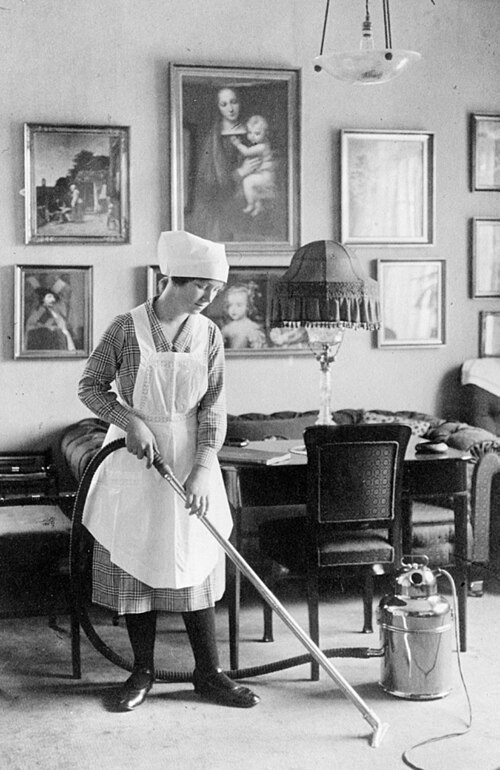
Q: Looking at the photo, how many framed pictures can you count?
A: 9